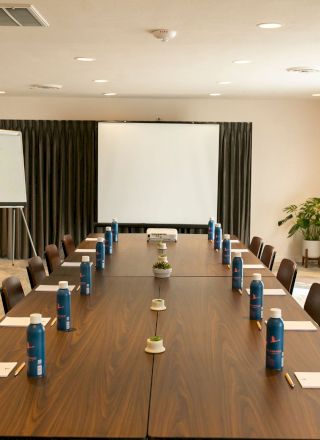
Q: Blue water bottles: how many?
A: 12